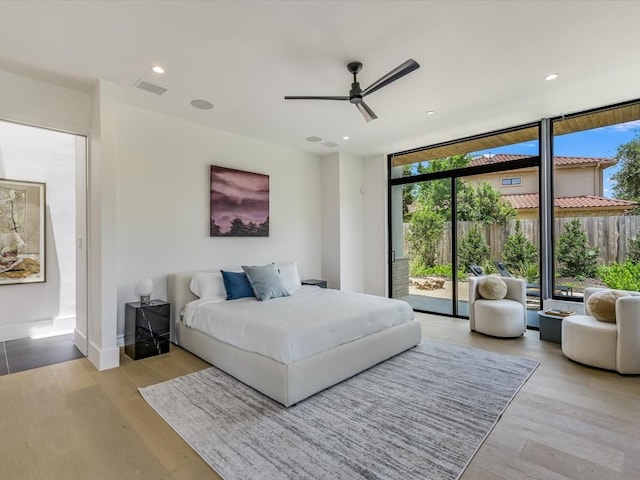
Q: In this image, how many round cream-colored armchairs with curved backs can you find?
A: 2